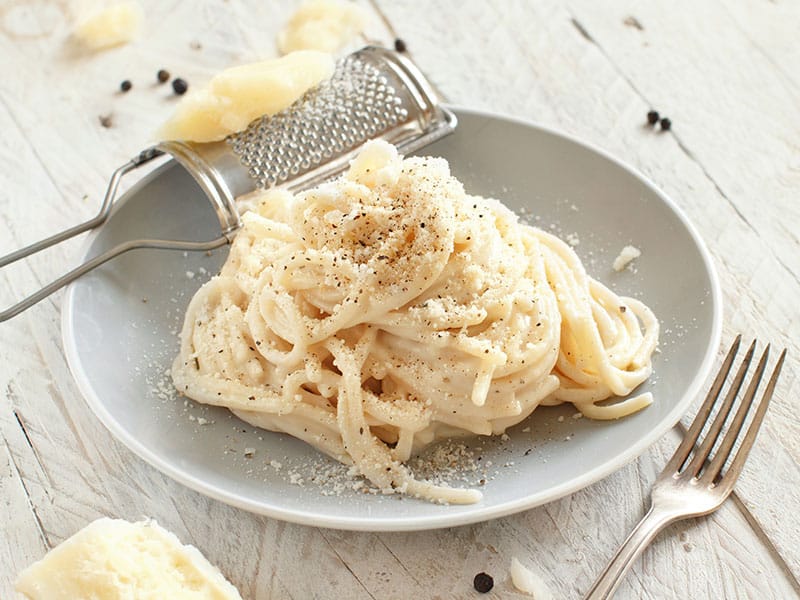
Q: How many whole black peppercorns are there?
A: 7